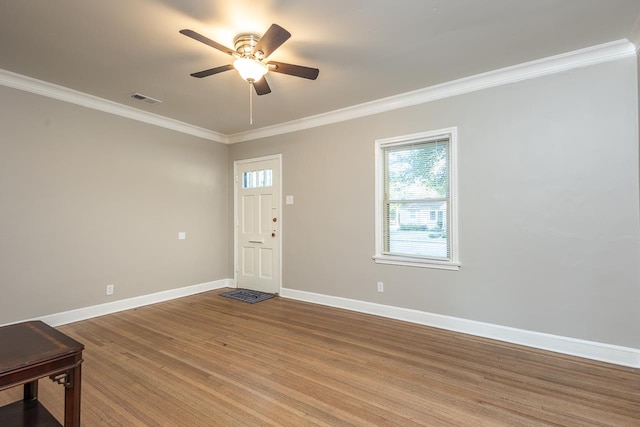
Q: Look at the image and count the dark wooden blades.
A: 5